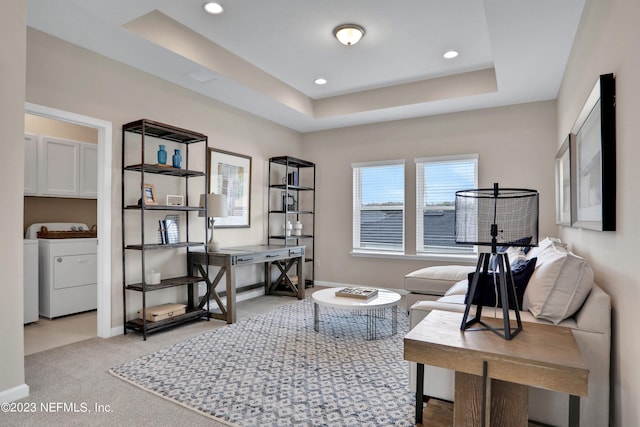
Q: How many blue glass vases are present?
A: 2